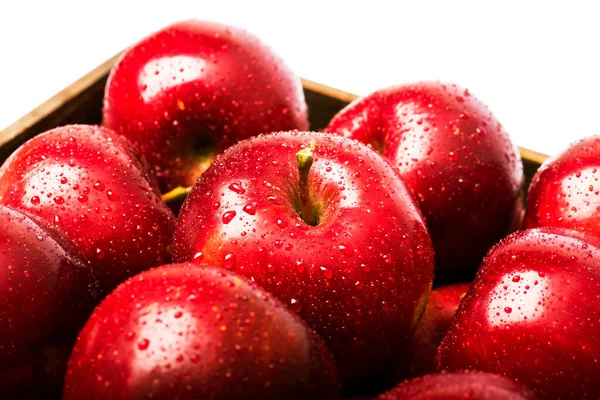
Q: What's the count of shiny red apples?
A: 10